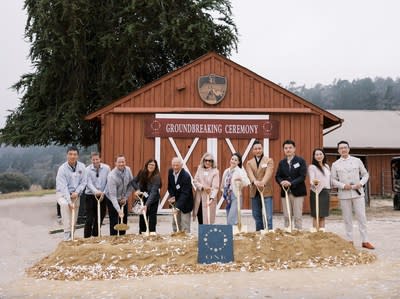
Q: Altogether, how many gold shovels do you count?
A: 10